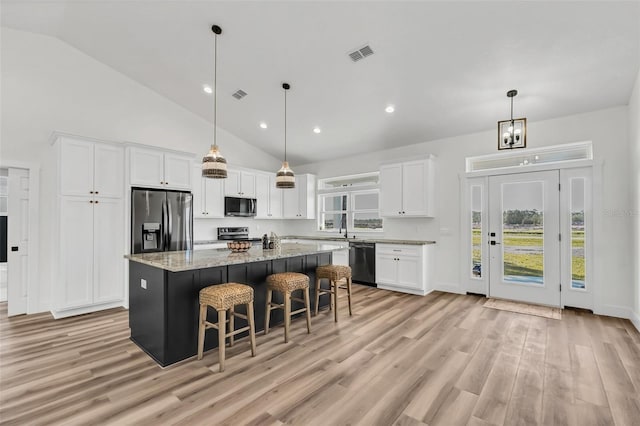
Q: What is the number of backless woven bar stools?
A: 3